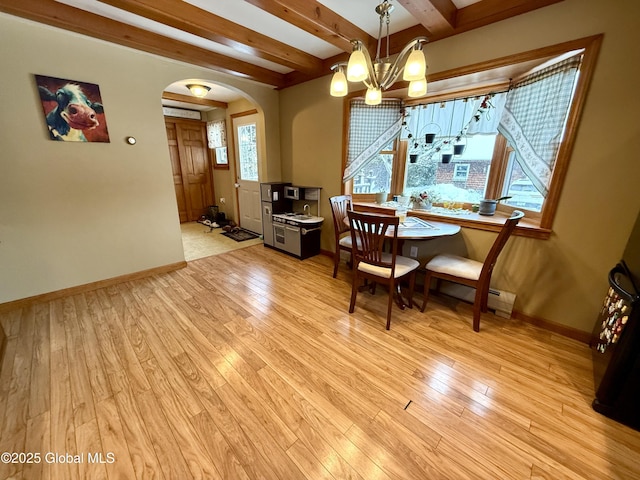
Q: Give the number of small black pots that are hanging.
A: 4